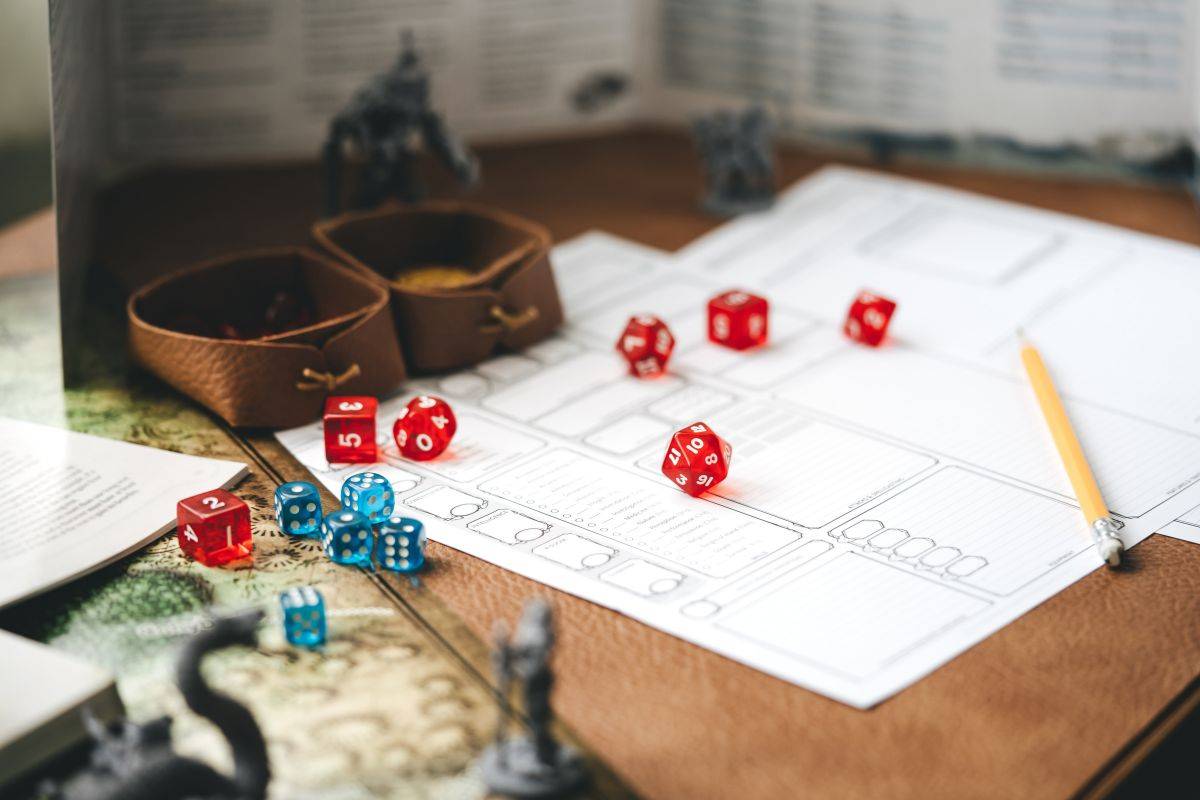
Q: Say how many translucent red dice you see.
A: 7